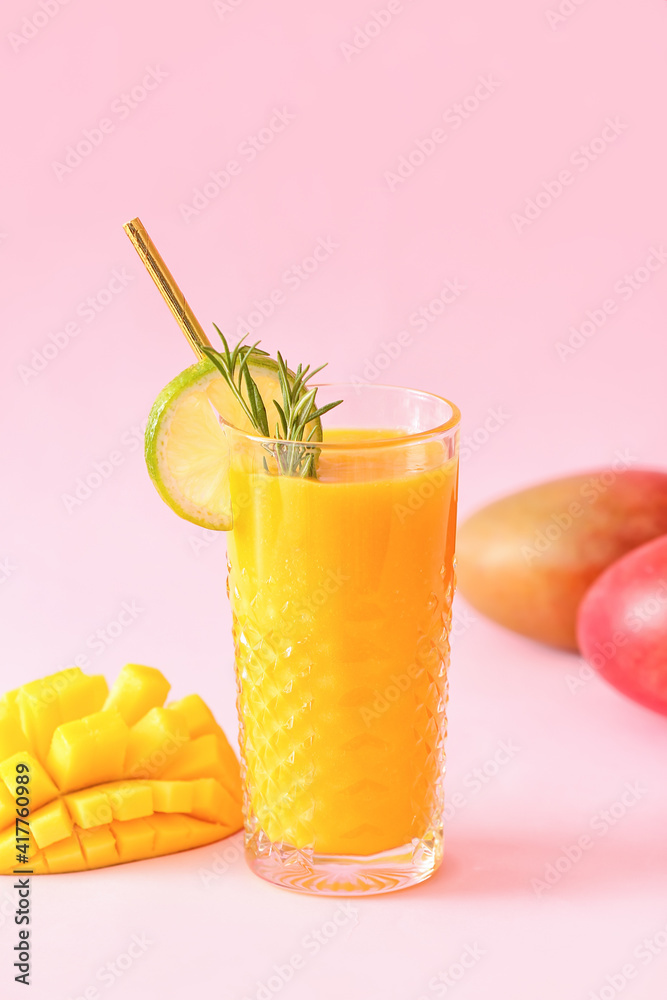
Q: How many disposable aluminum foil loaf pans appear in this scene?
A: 0